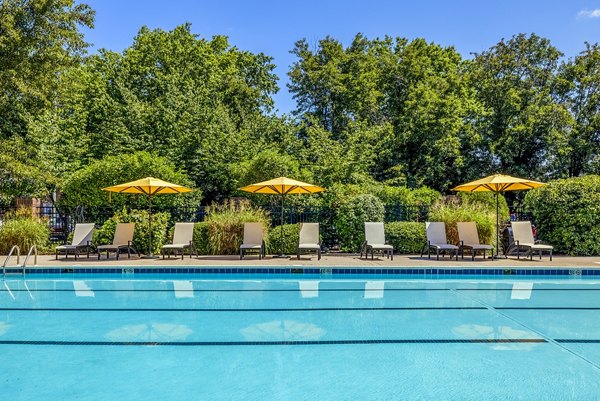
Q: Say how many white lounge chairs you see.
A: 9